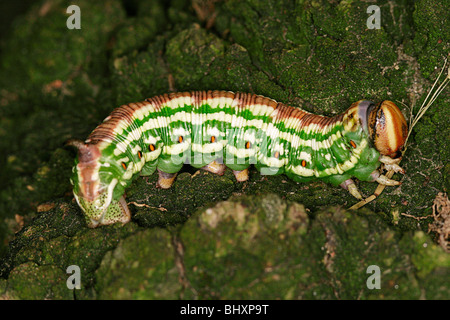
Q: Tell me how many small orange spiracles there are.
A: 9